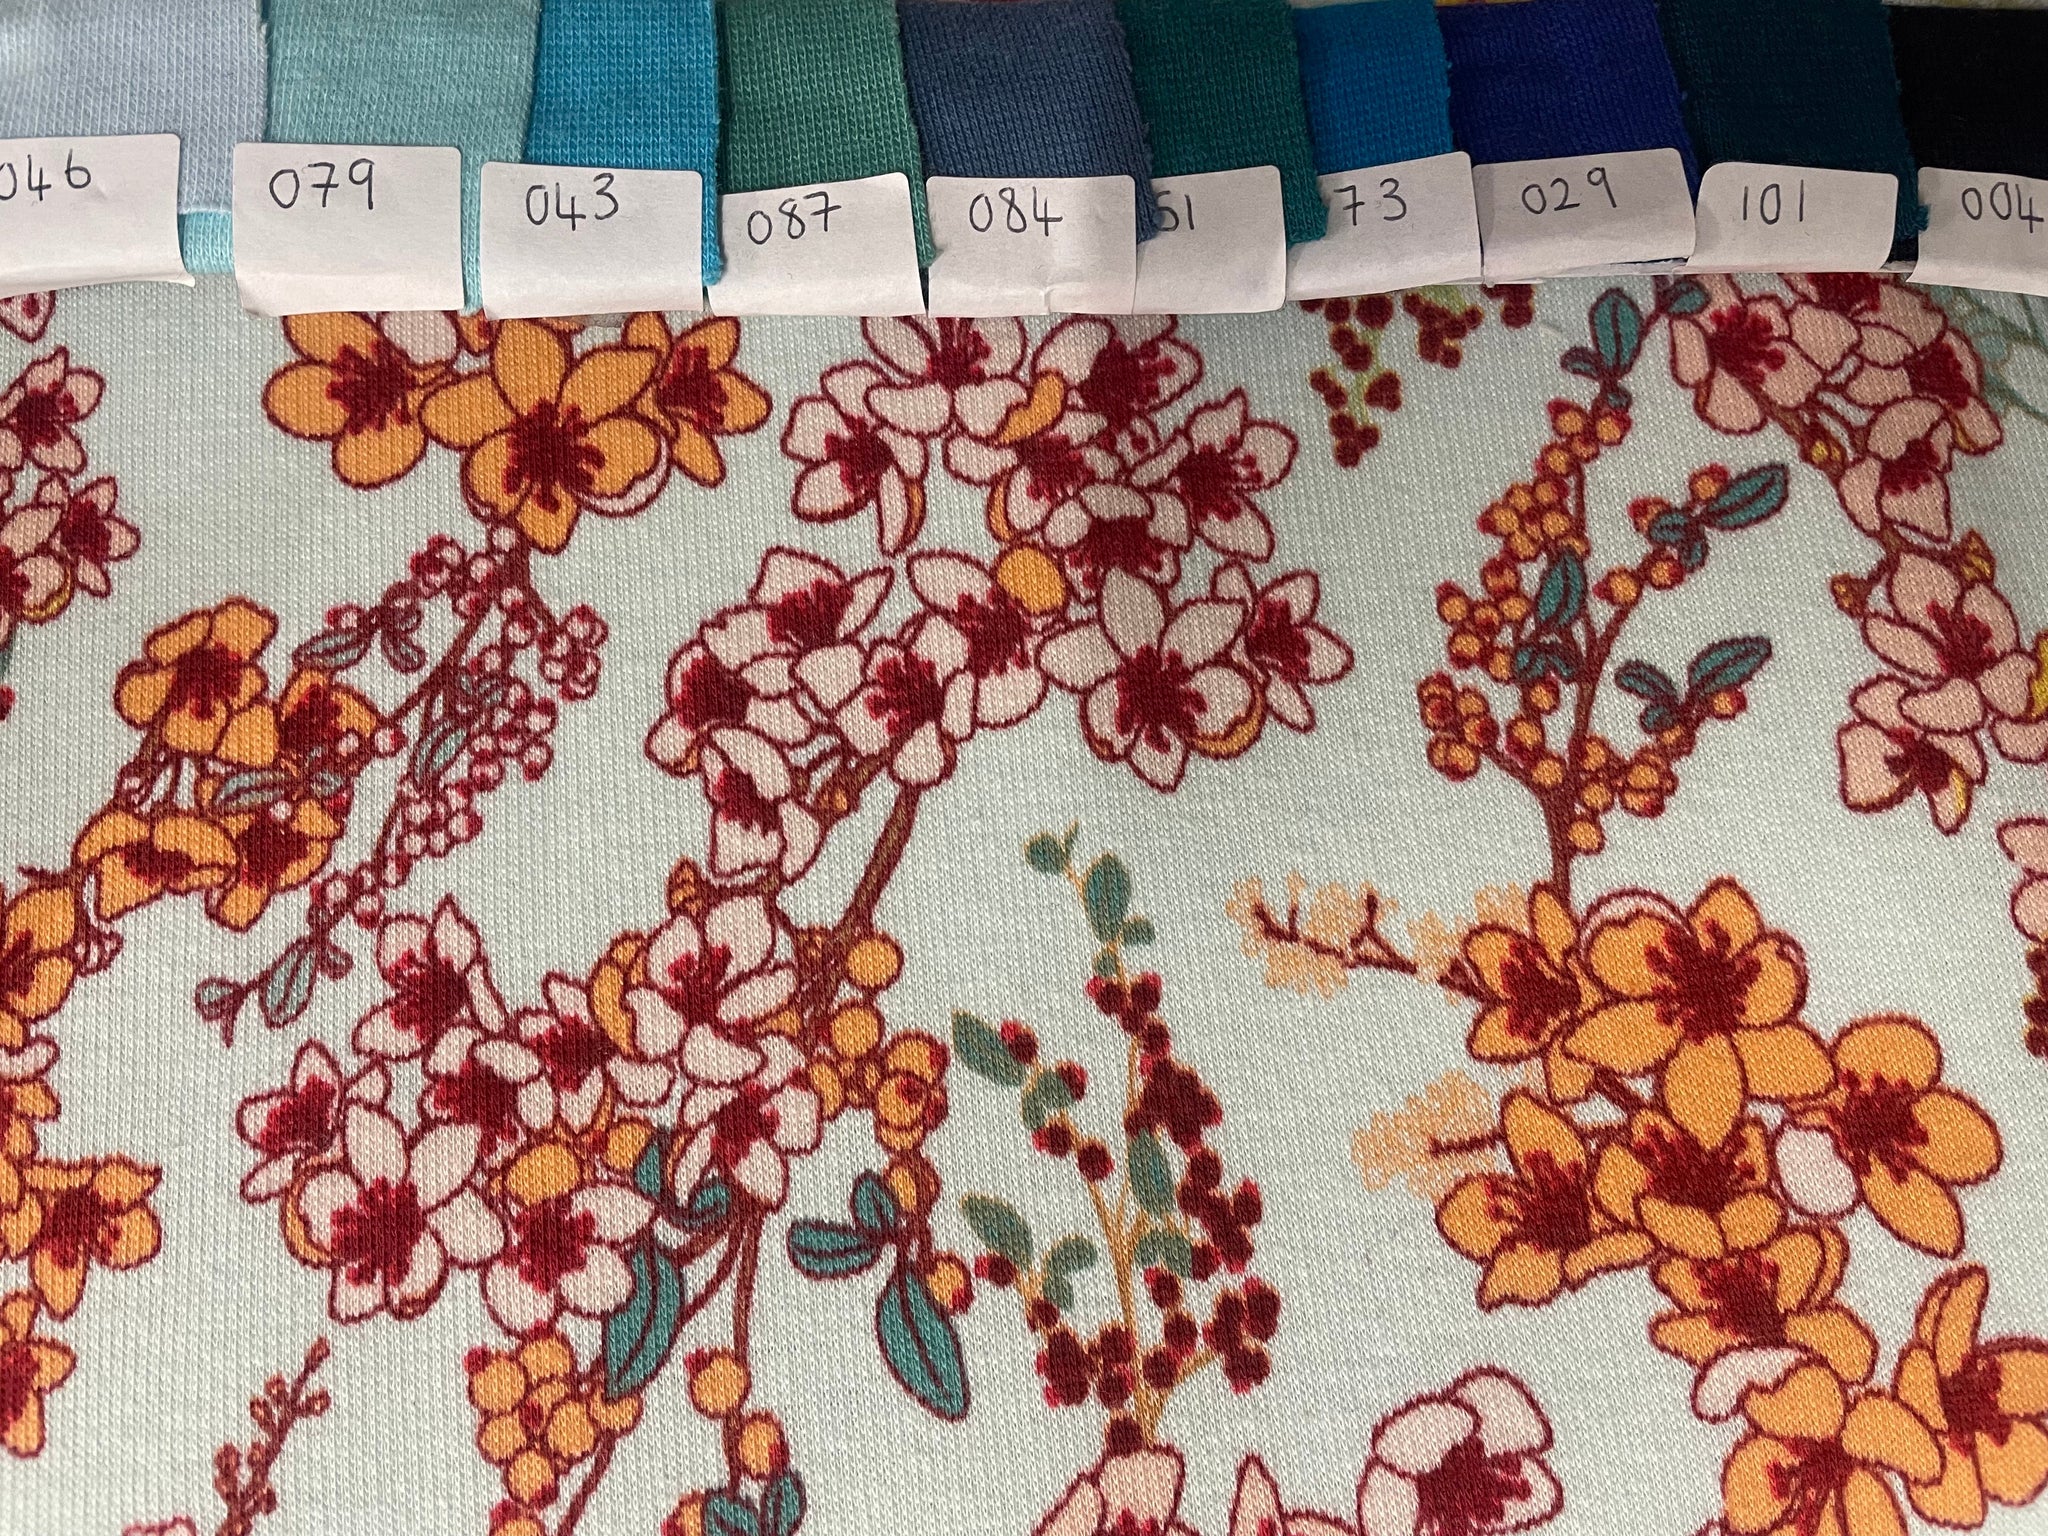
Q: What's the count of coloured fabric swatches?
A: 10